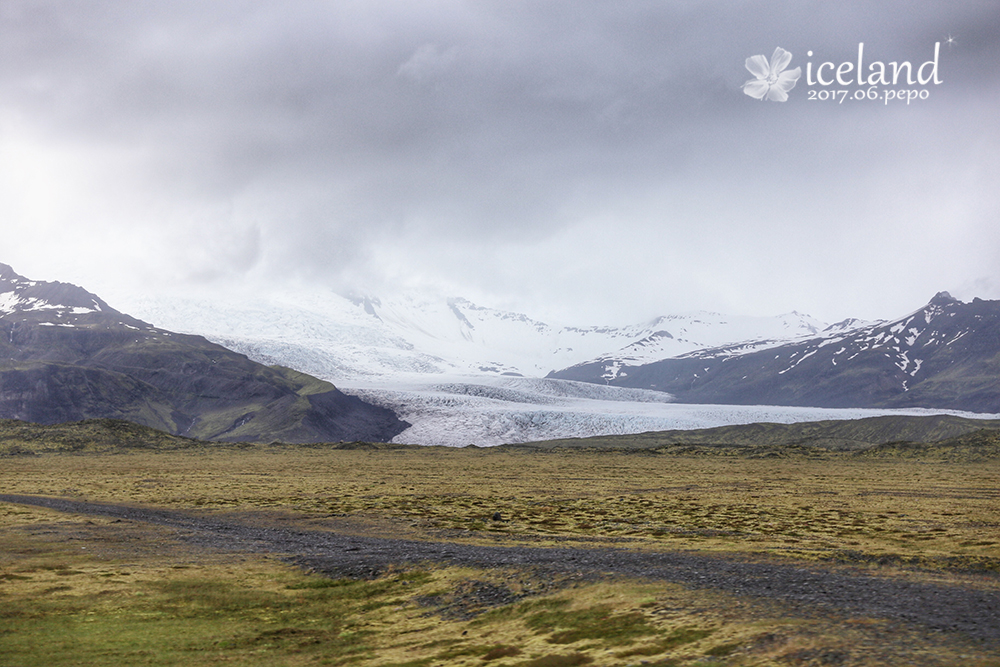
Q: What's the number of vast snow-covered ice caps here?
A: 1